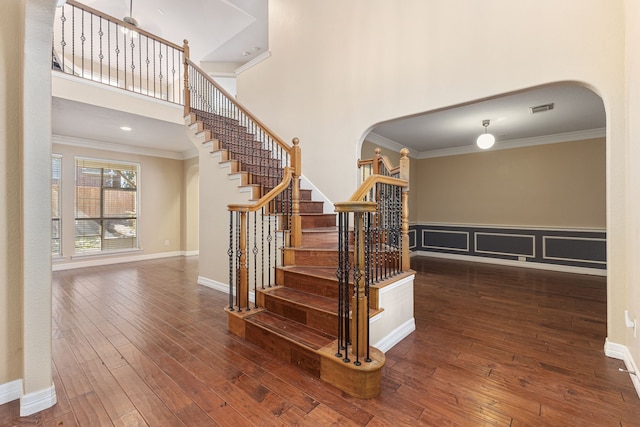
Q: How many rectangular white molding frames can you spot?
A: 4